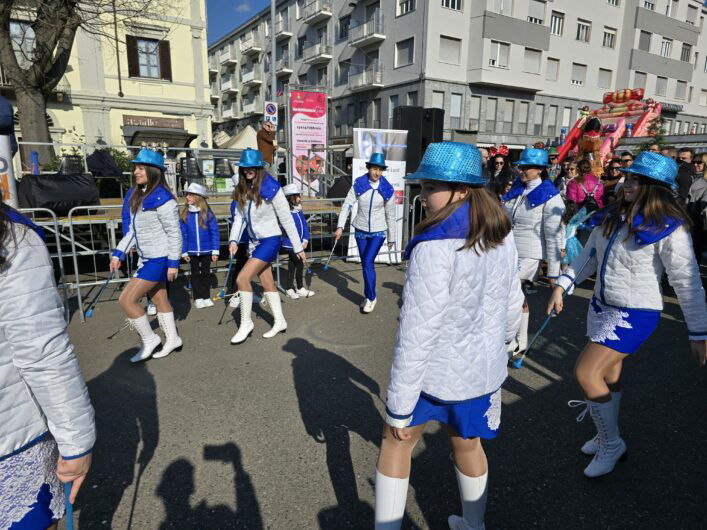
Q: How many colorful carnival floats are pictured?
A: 1